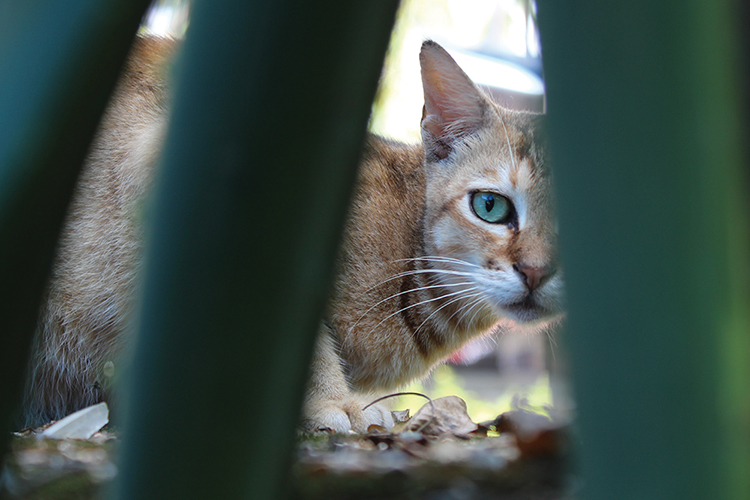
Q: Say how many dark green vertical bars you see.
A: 3